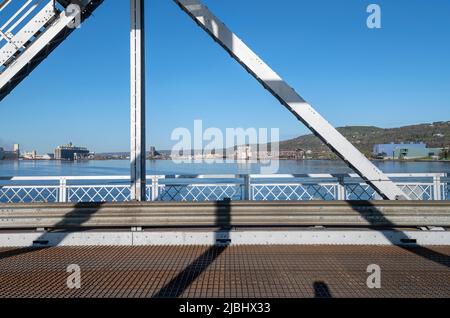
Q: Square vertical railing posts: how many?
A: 5